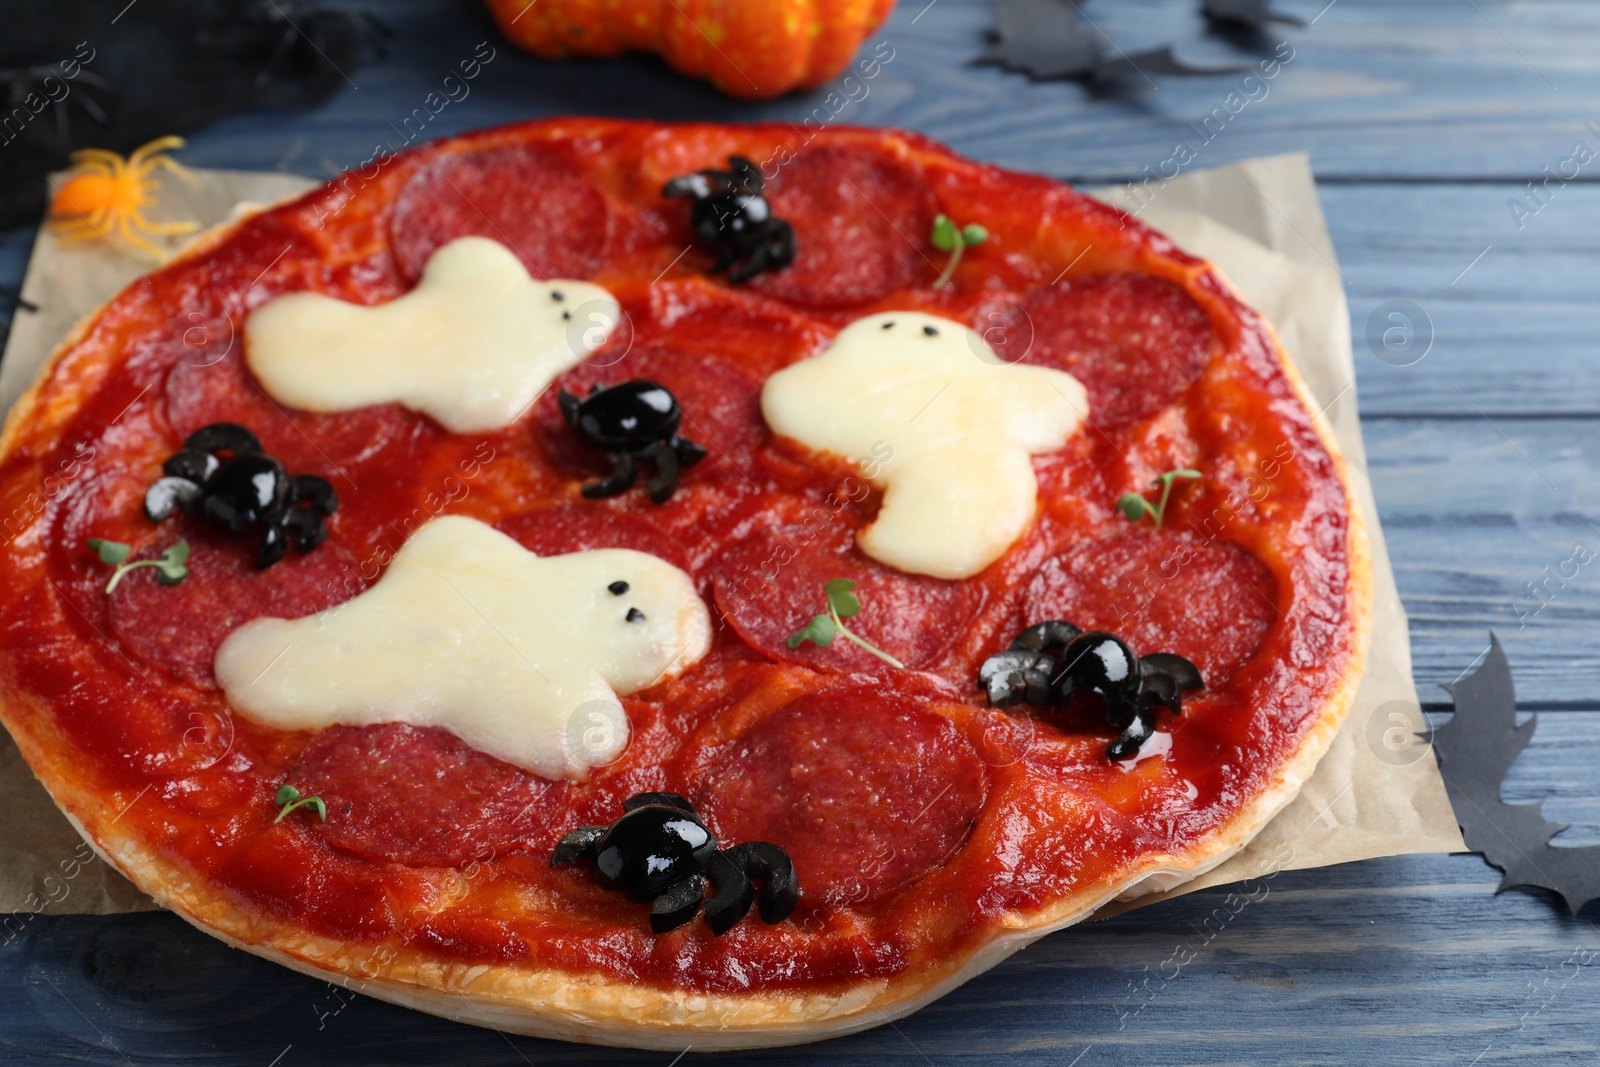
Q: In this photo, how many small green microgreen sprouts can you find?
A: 5